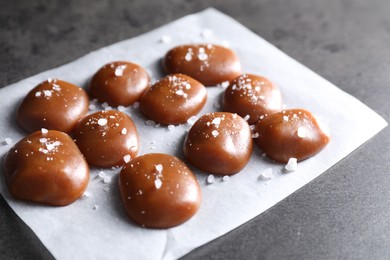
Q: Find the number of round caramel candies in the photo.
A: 10